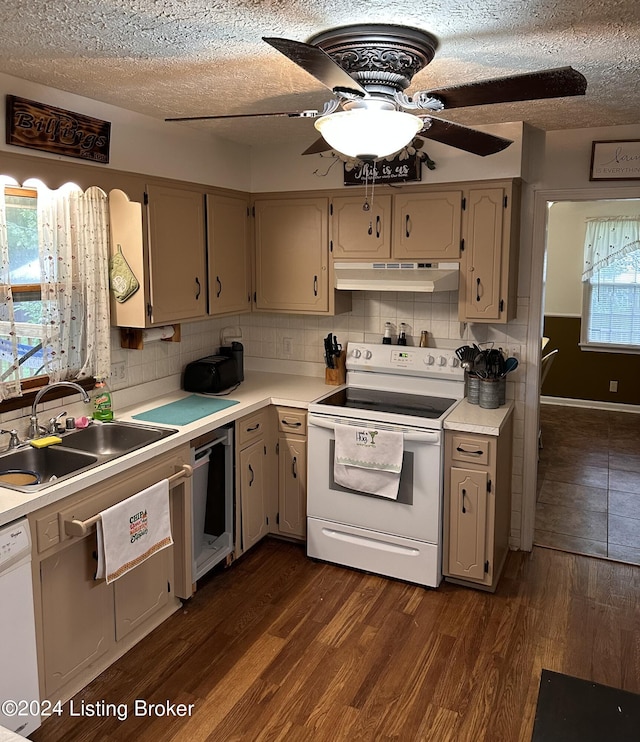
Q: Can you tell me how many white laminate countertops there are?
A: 2